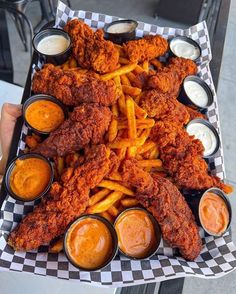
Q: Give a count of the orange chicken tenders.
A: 9